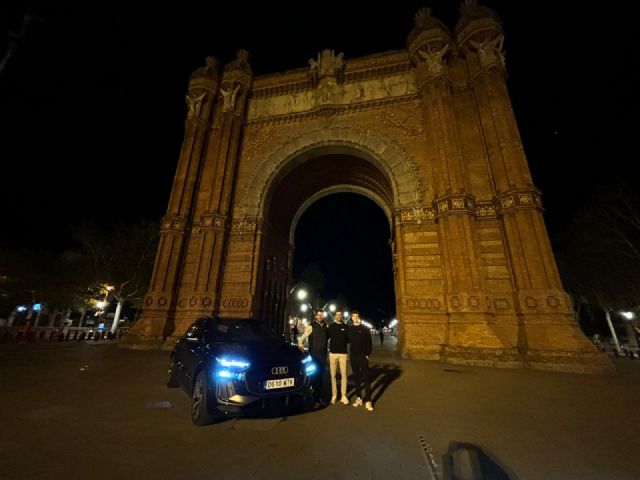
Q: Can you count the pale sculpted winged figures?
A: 4